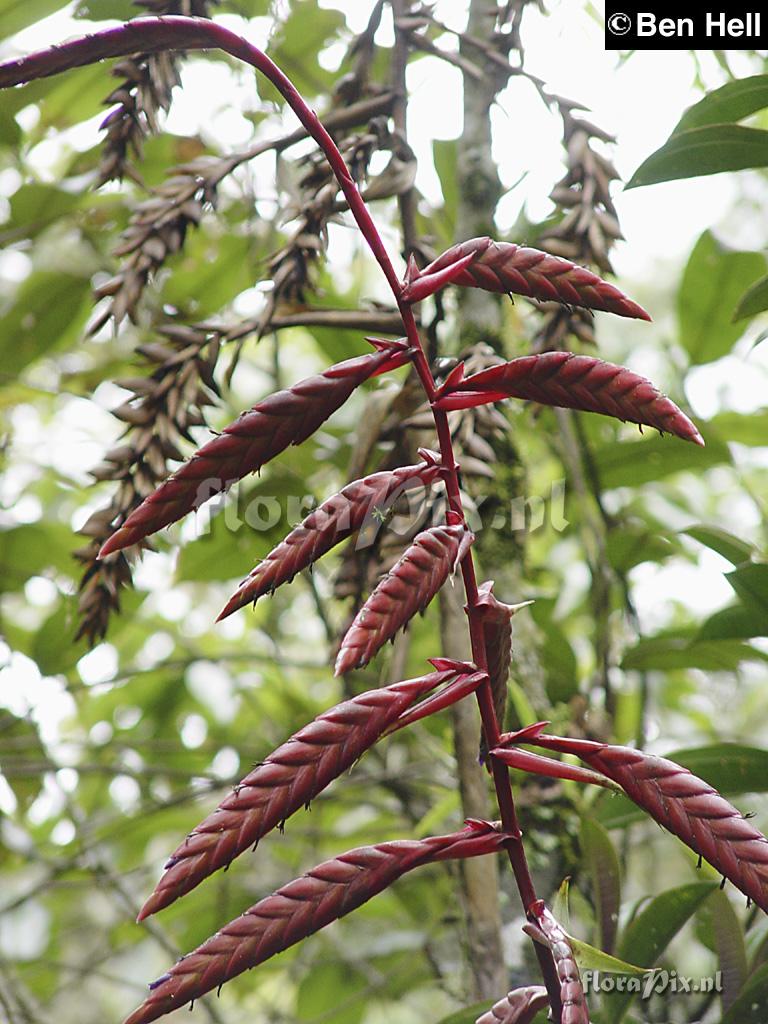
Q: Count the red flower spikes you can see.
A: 11